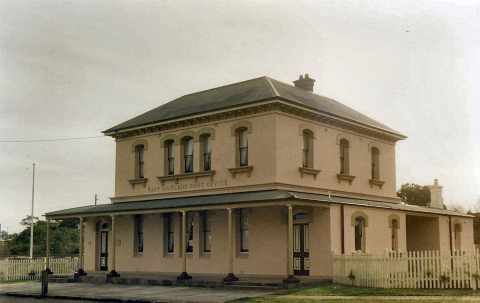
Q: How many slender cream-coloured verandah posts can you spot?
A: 6